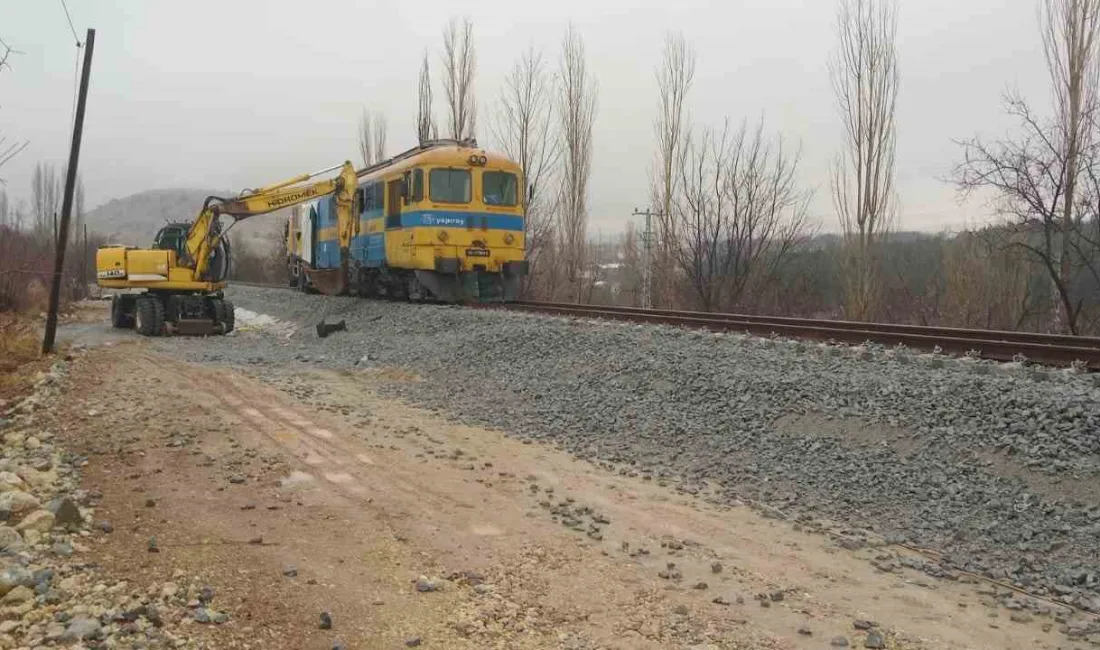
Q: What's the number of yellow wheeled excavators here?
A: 1